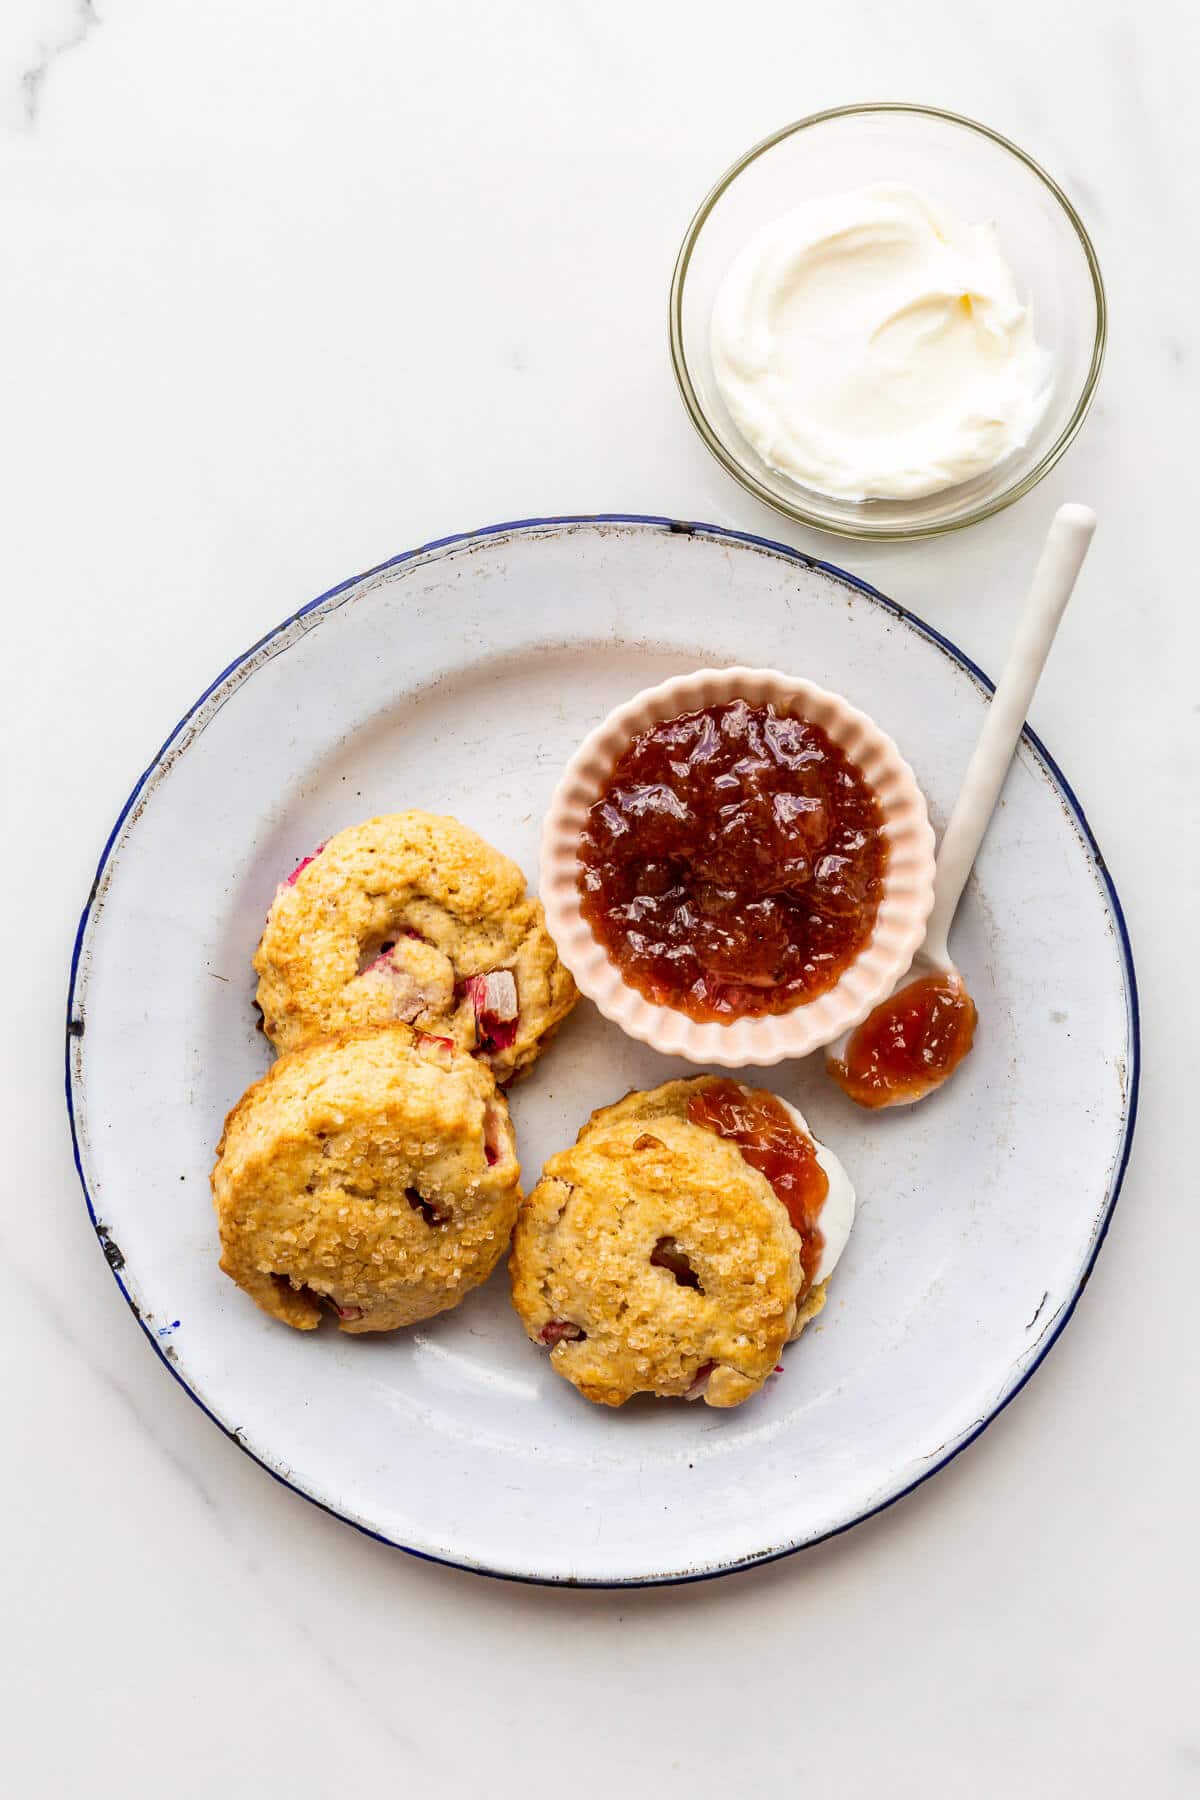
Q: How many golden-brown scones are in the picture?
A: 3